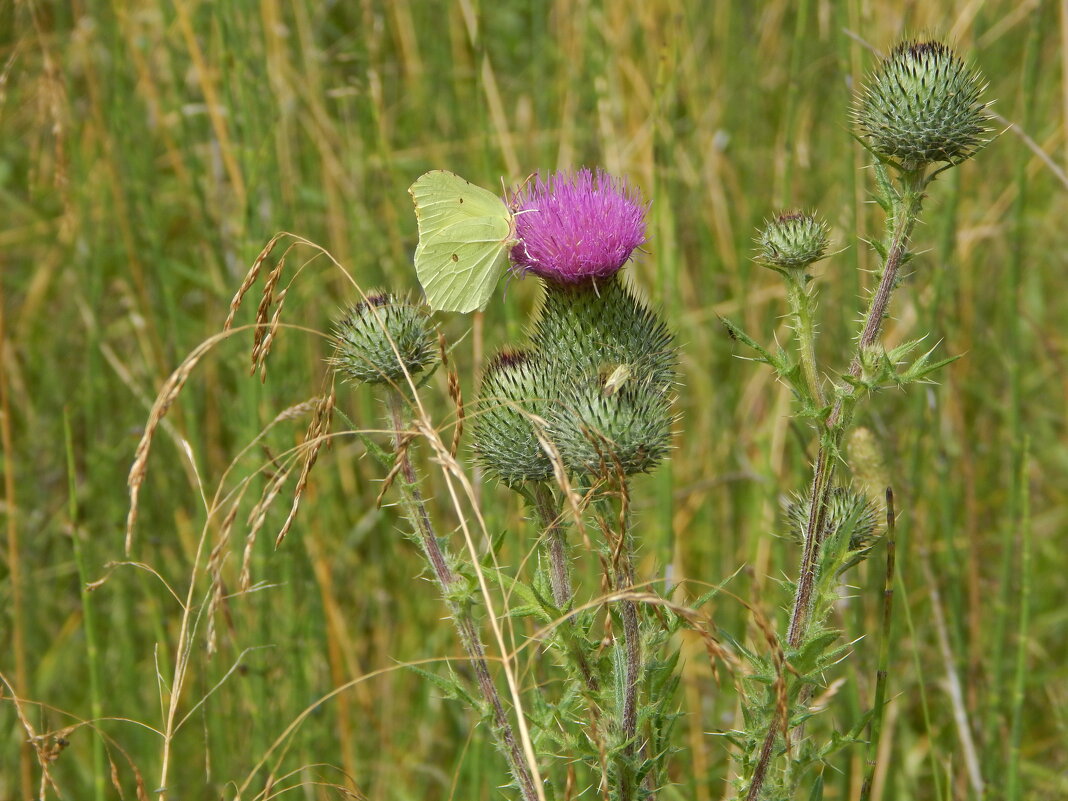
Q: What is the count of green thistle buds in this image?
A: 6